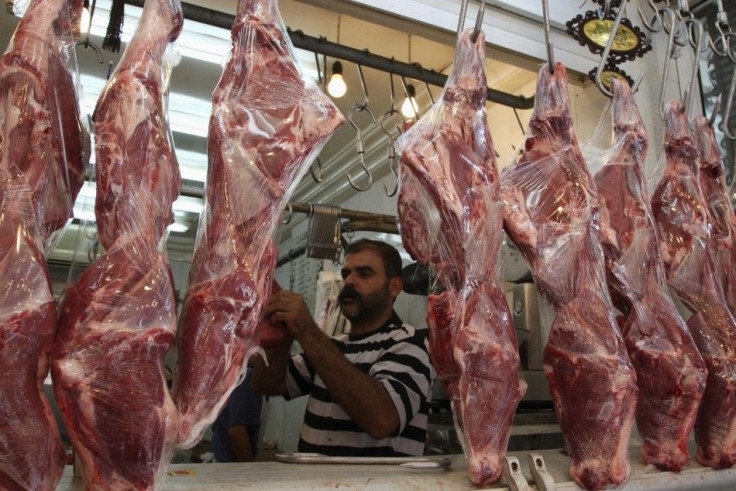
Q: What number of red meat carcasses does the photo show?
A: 8